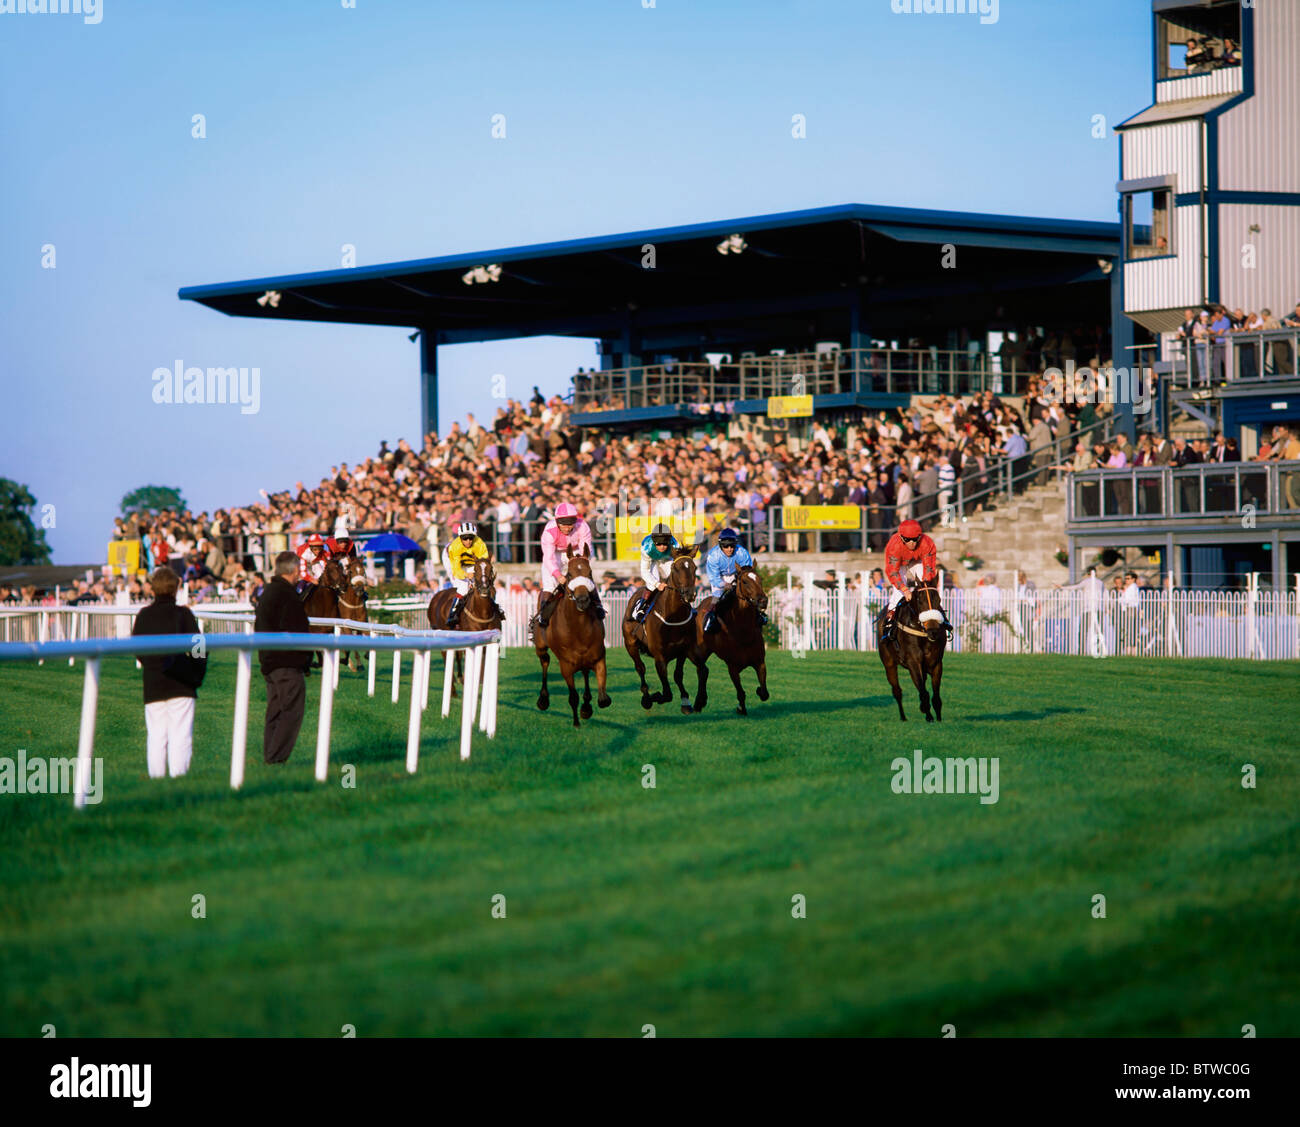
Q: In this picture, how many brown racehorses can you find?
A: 7